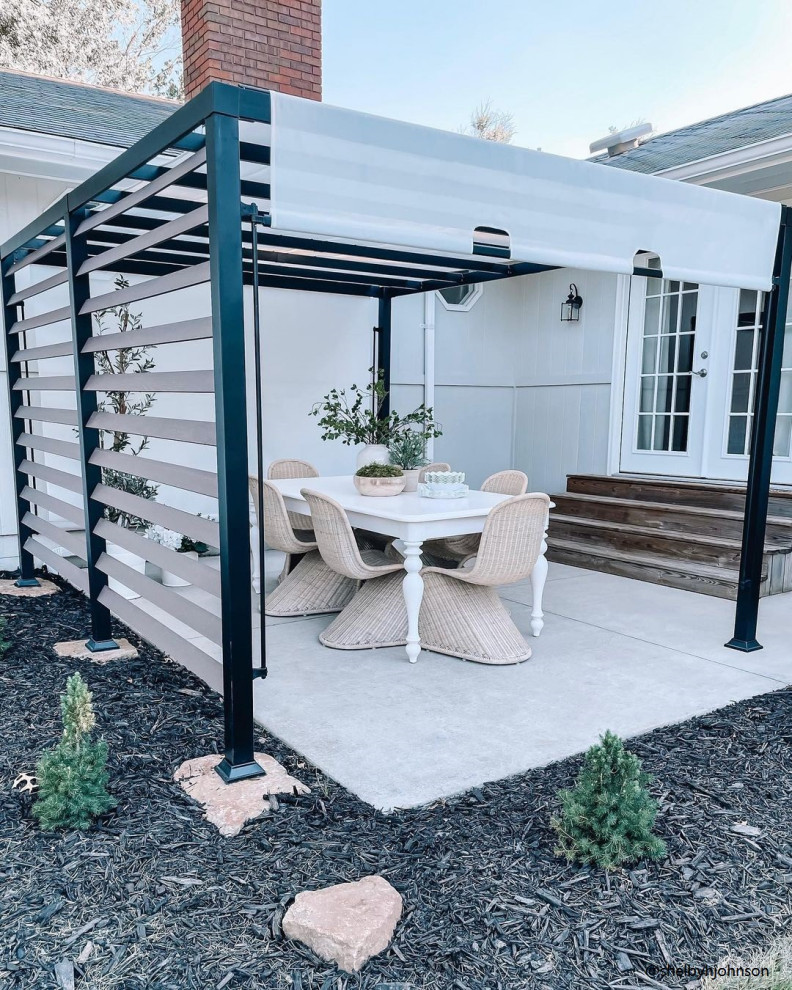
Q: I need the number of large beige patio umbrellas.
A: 0